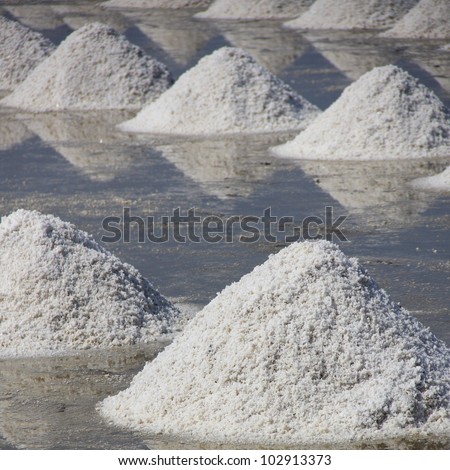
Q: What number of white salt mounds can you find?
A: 11